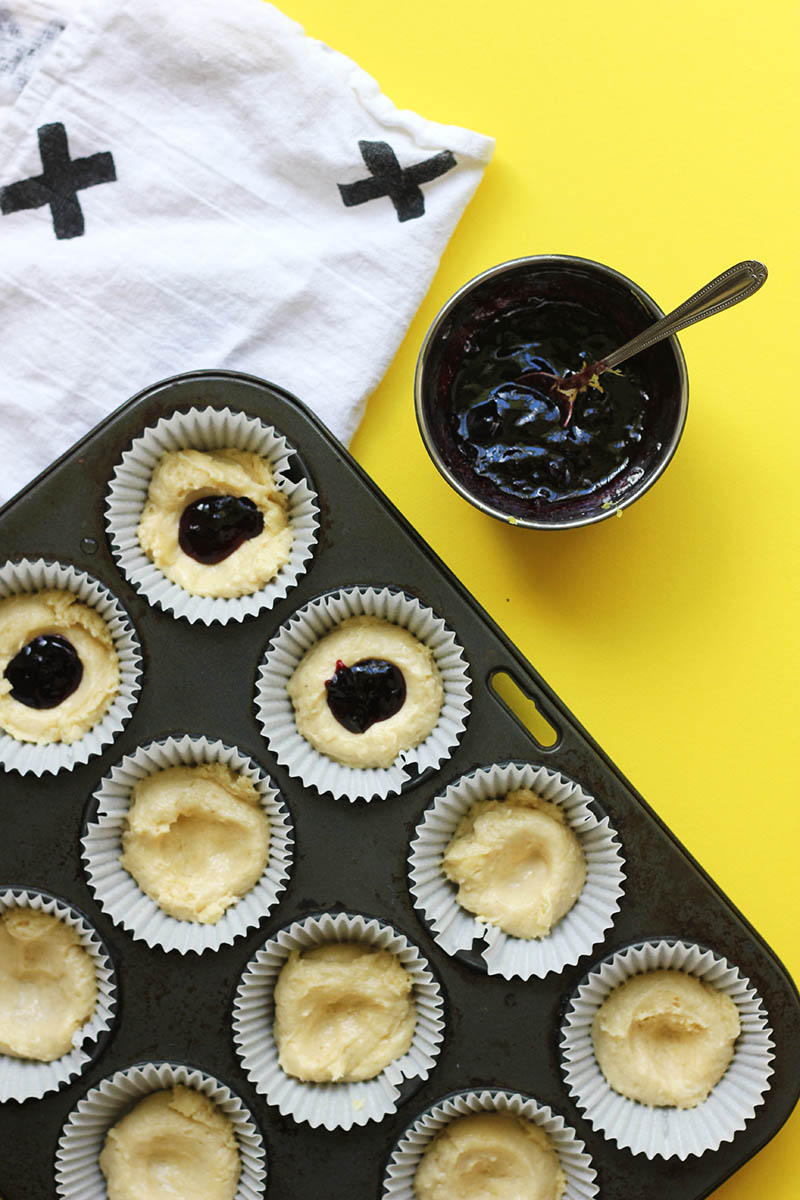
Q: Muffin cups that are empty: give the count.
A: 0